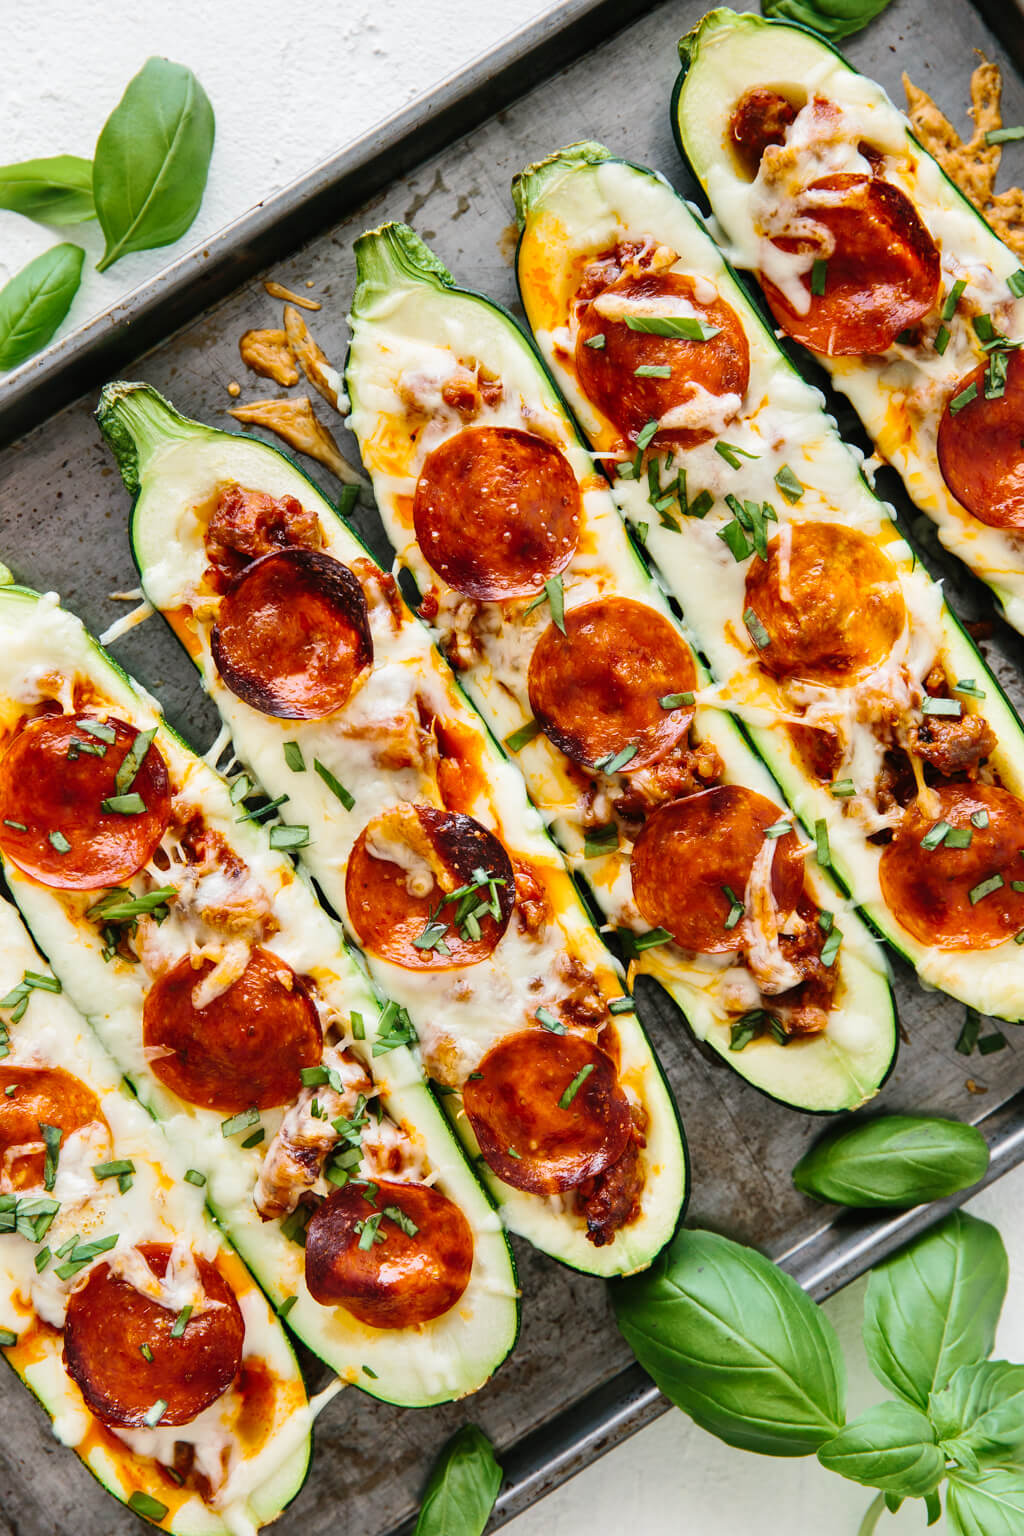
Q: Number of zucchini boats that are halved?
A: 6